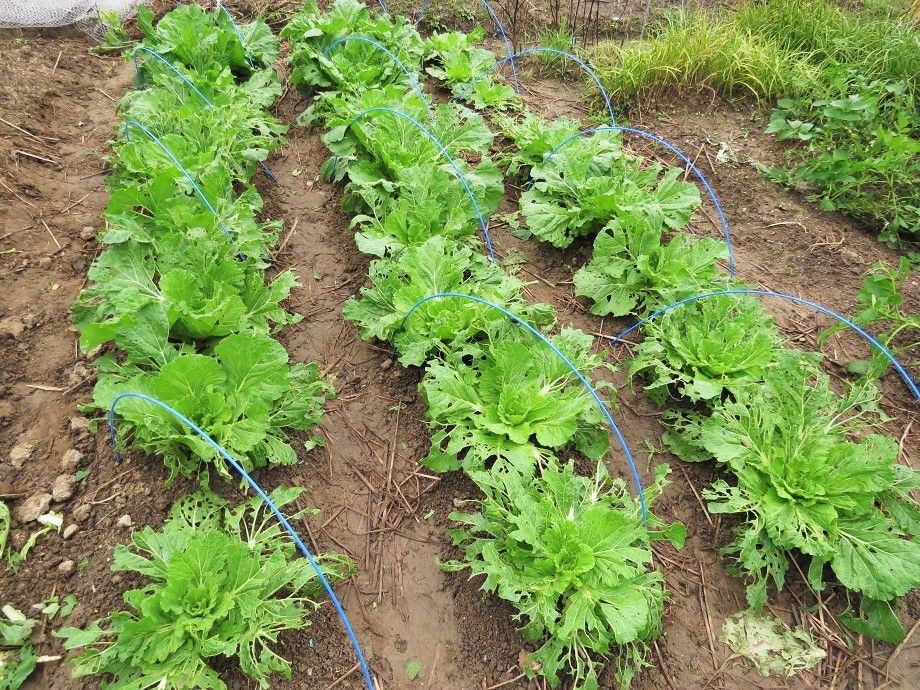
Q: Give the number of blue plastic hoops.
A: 12